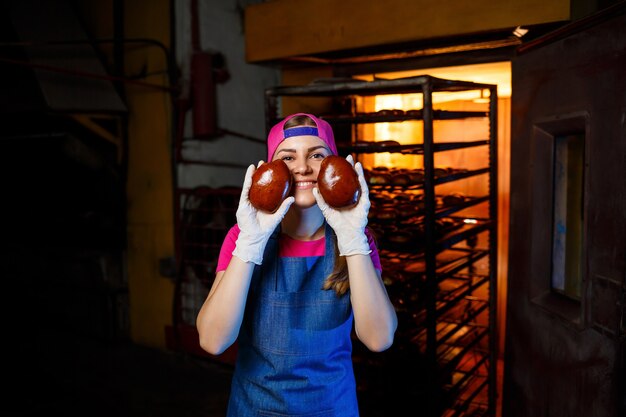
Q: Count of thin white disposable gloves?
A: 2